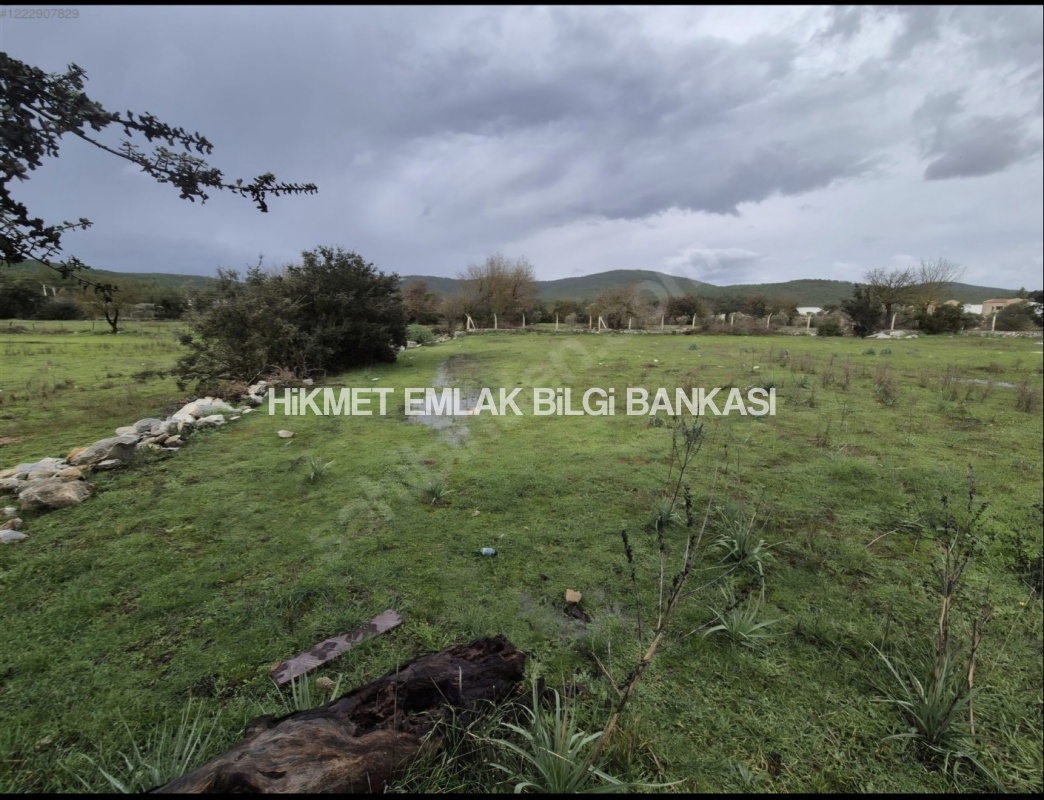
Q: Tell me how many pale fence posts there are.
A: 14